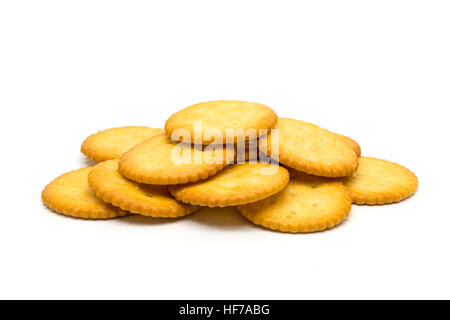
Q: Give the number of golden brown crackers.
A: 10